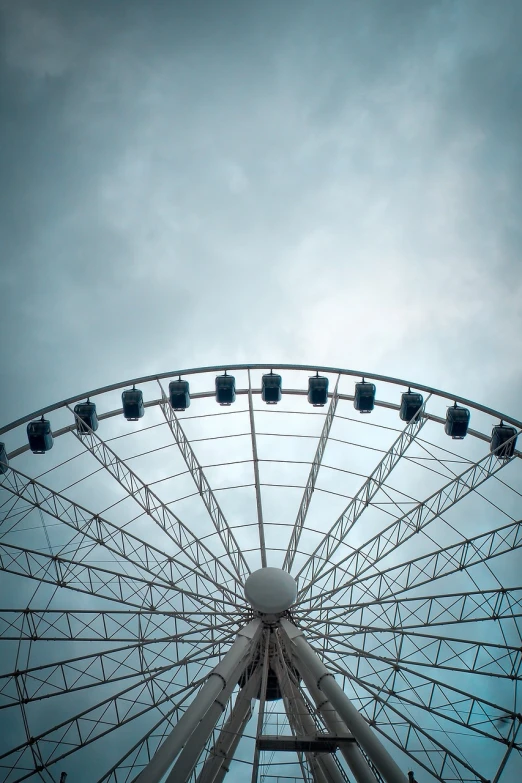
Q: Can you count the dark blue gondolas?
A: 12